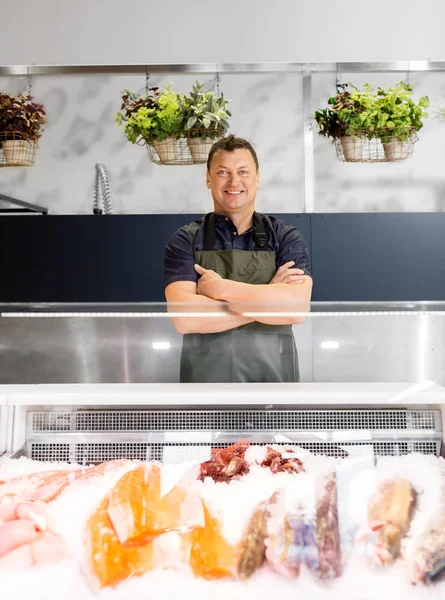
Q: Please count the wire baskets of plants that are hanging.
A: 3